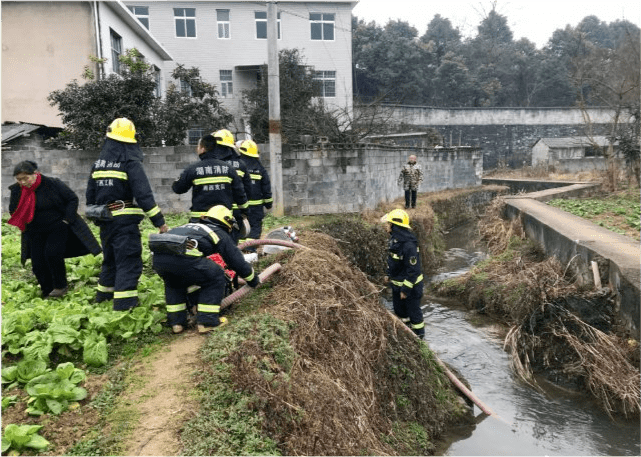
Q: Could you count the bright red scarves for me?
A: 1